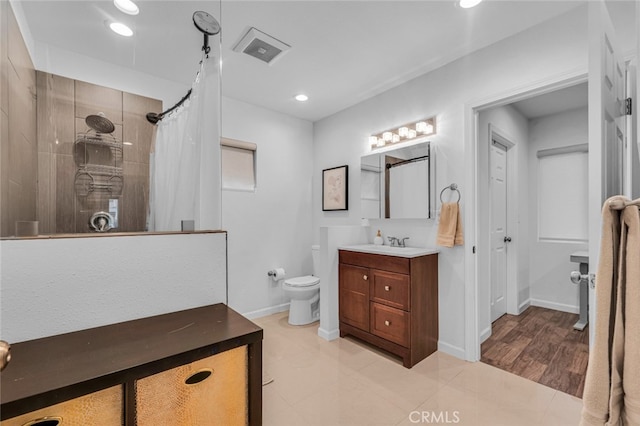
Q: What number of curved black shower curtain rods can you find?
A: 1